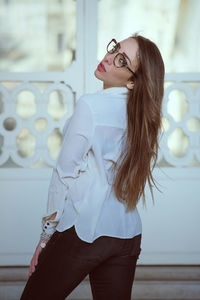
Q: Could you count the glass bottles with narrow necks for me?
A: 0